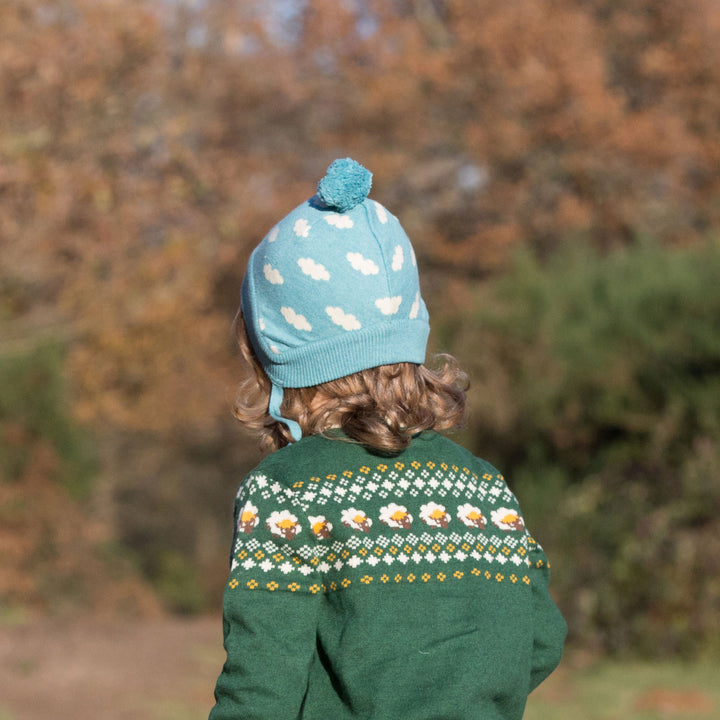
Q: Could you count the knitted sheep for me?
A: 8